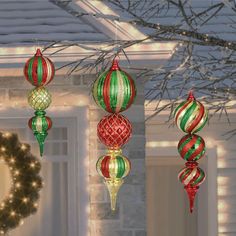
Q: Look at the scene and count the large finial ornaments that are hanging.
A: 3